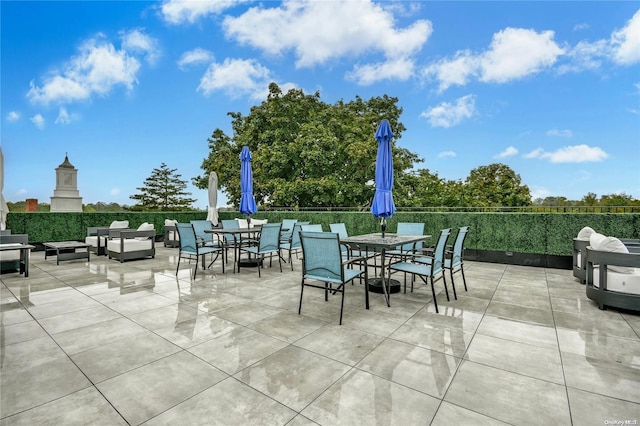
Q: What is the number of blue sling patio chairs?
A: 12